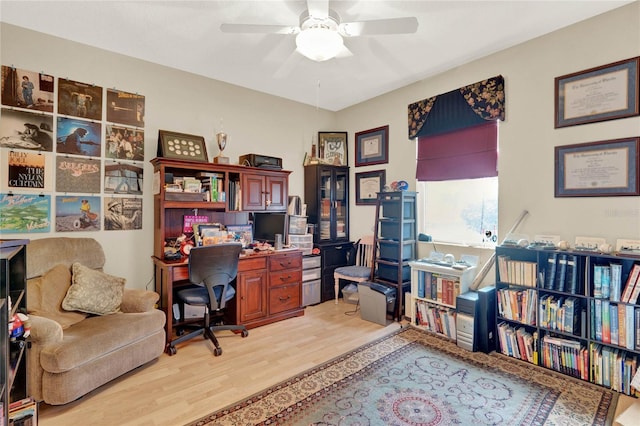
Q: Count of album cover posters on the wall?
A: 12